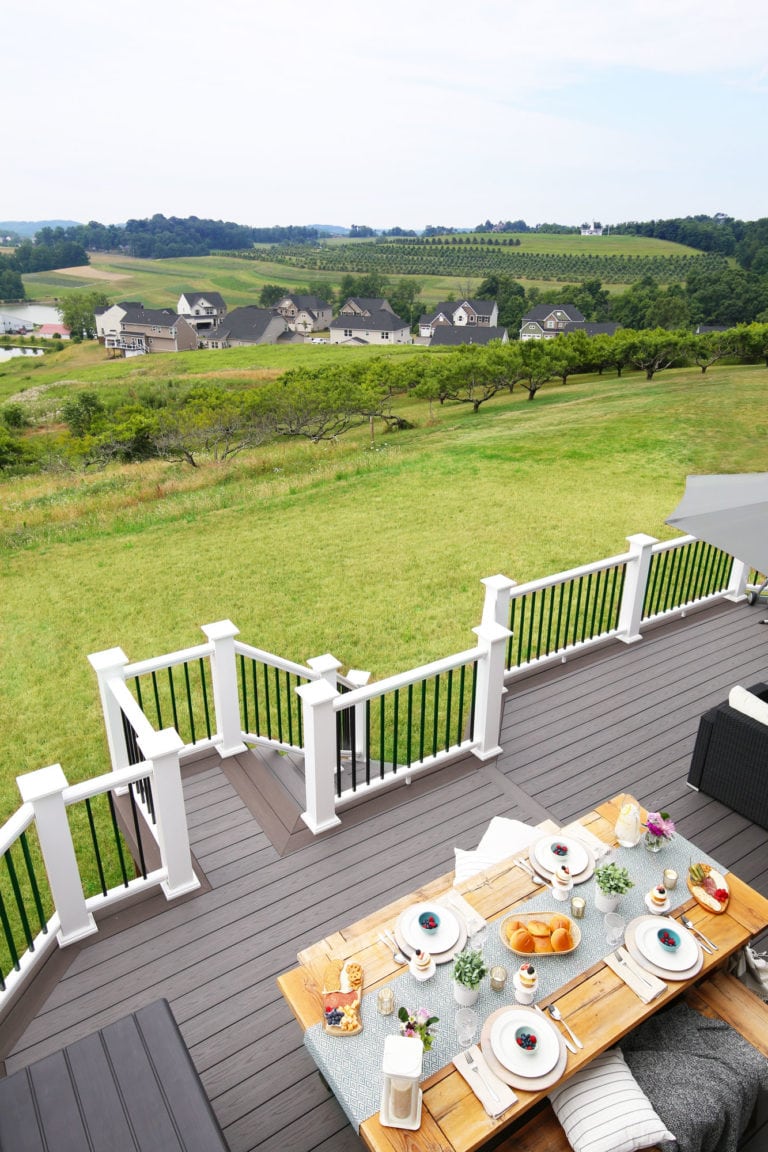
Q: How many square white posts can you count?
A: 11